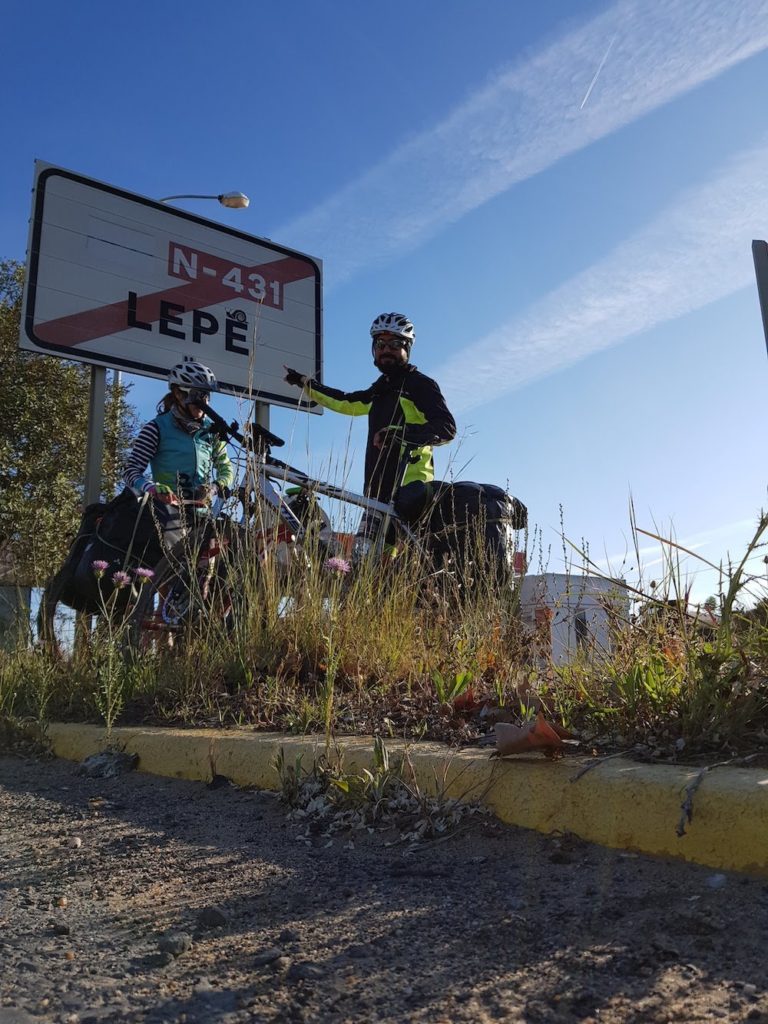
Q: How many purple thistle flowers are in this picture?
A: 4